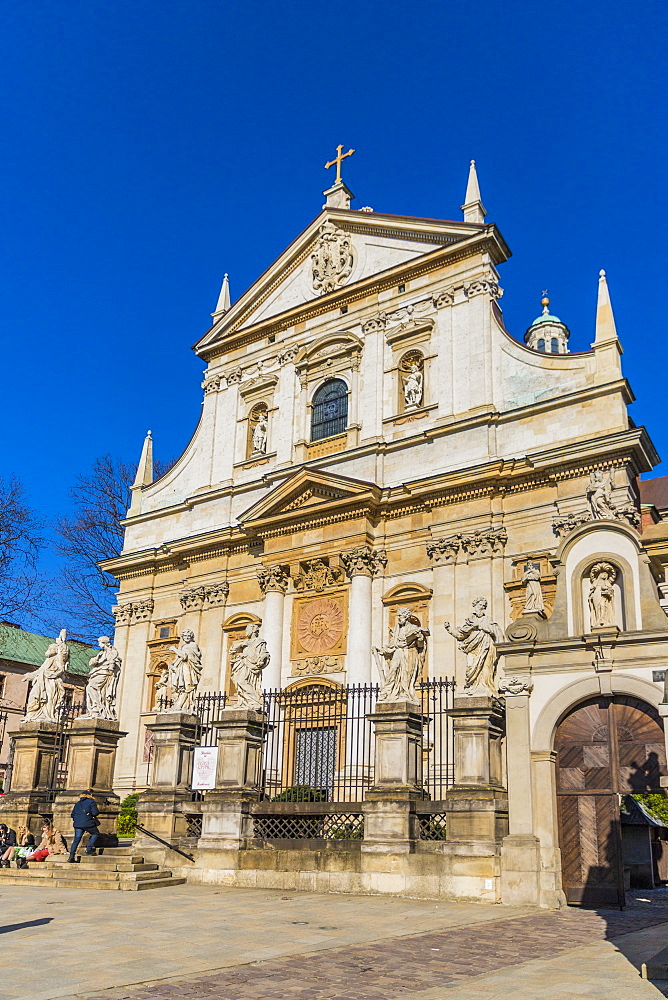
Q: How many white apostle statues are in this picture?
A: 6